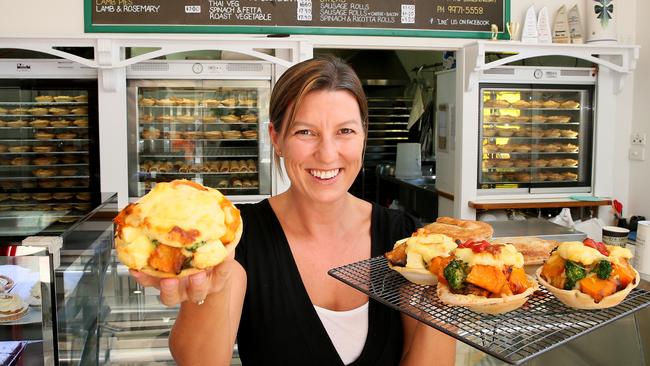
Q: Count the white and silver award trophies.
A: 4